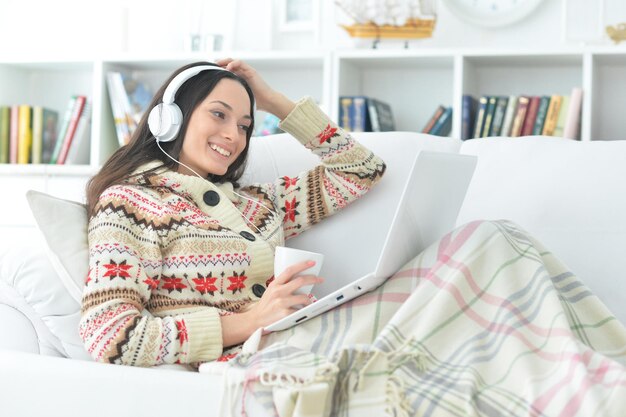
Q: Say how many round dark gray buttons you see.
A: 3